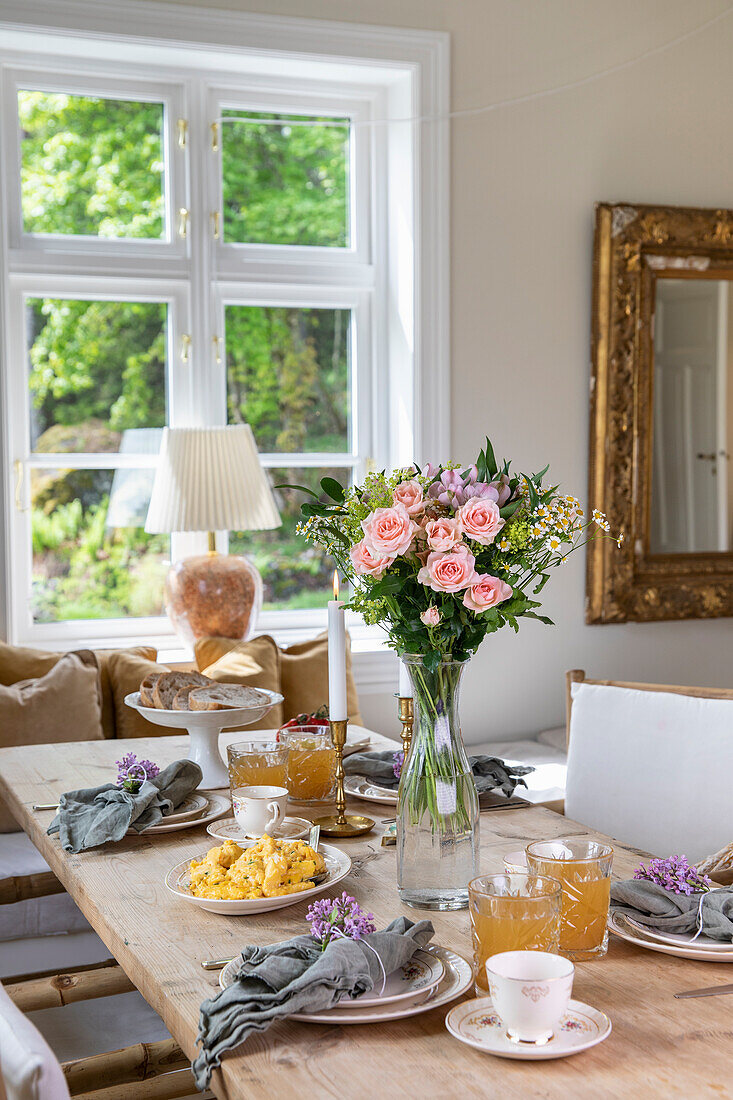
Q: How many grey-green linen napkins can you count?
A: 4